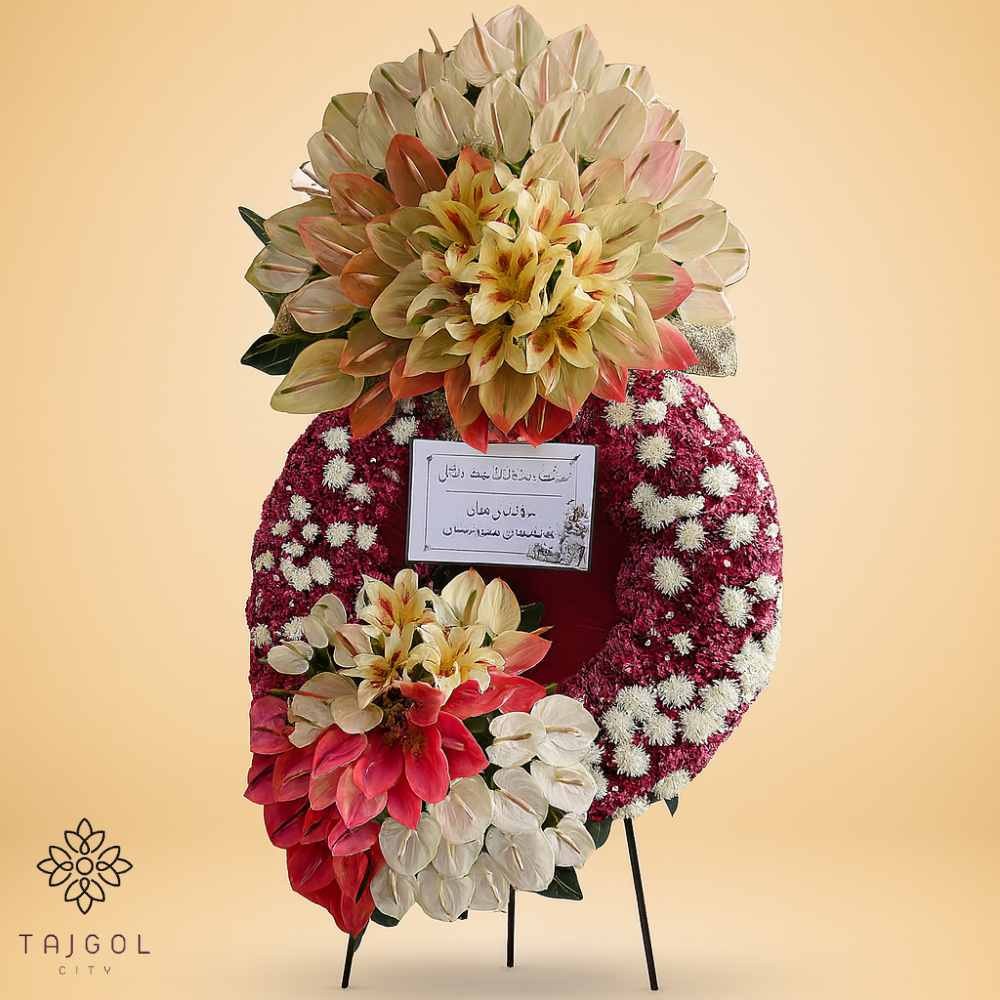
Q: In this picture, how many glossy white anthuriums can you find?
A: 12